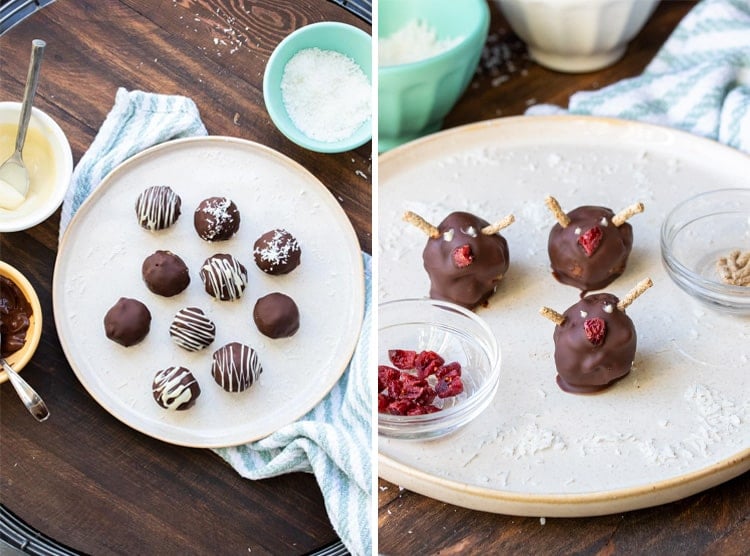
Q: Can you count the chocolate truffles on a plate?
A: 13